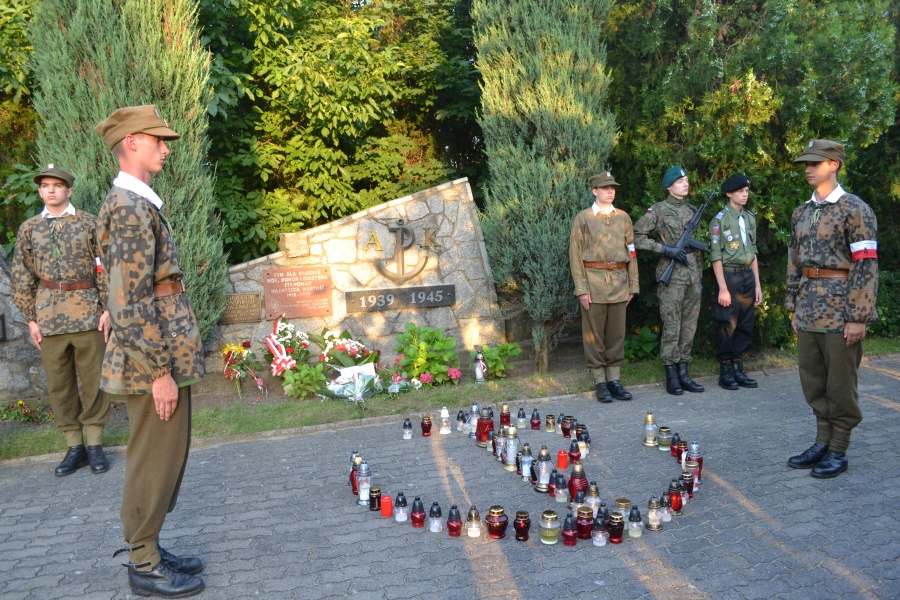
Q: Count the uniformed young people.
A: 6